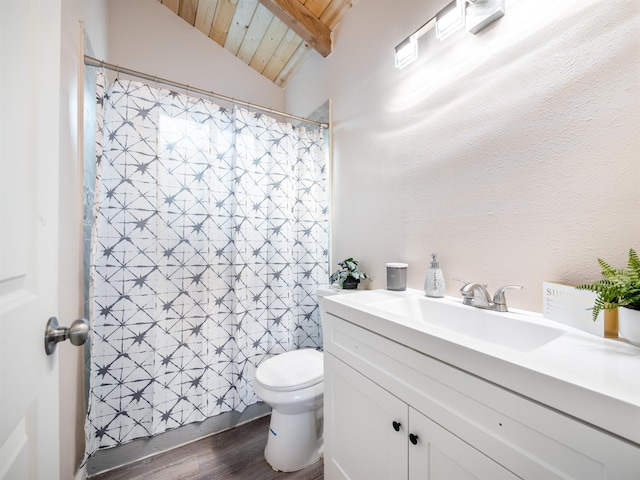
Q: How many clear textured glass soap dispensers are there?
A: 1